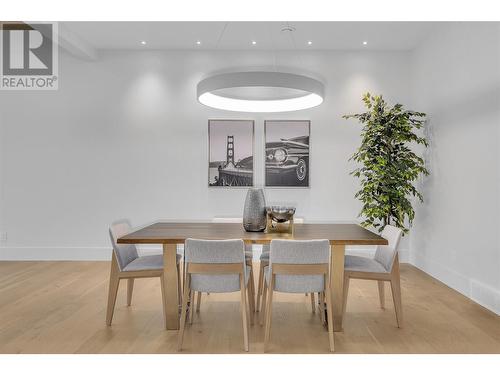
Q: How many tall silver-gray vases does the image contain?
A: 1